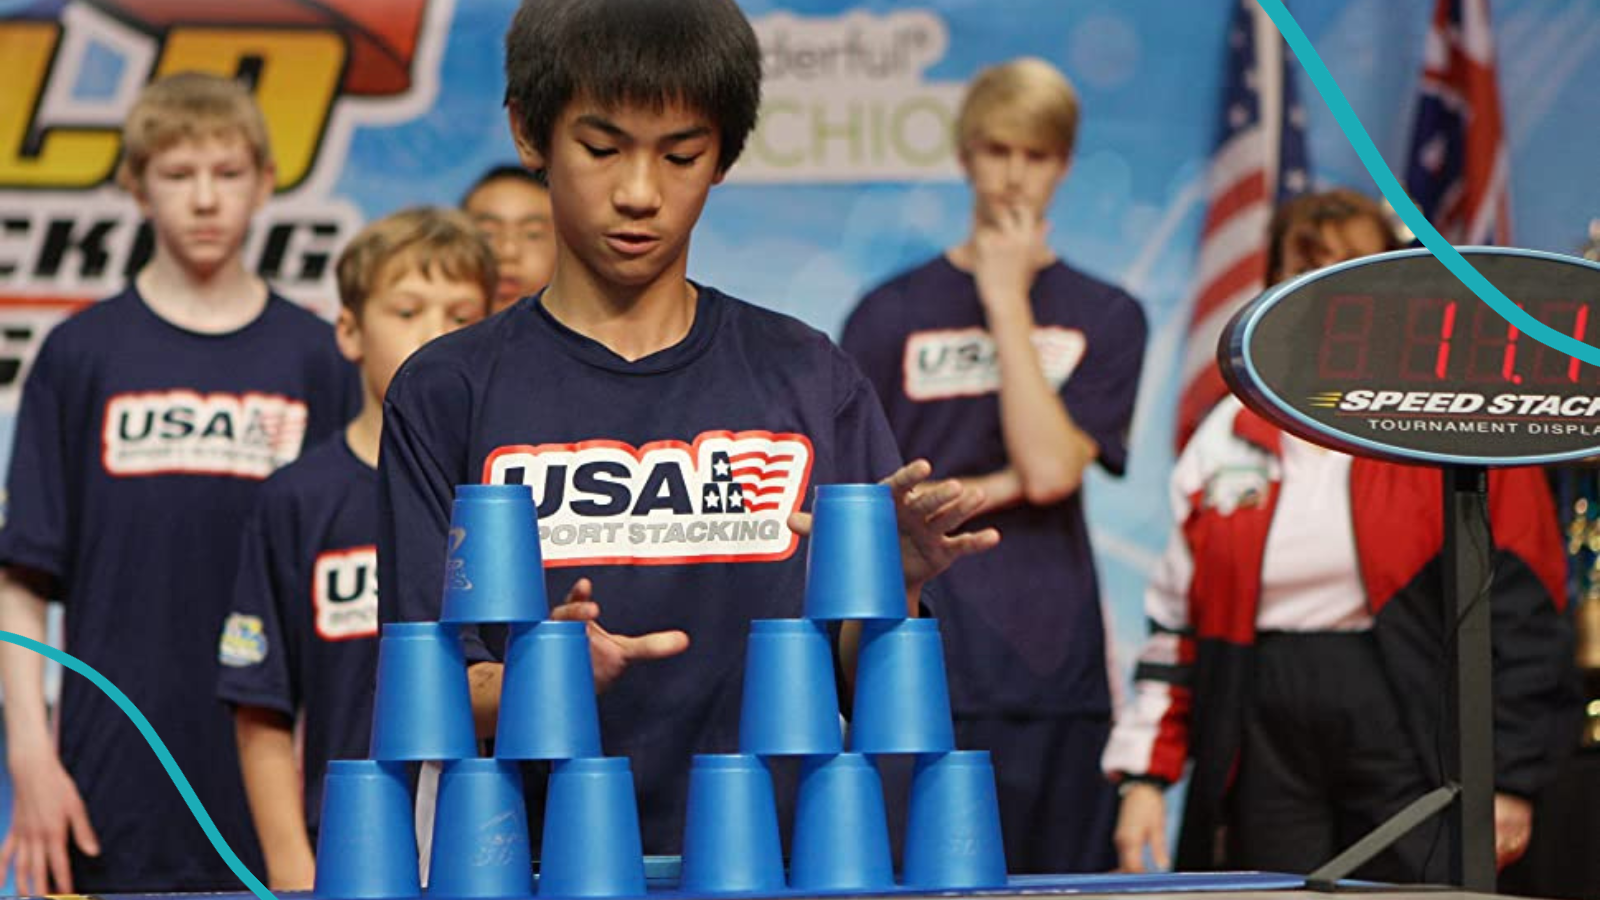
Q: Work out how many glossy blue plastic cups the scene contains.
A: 12